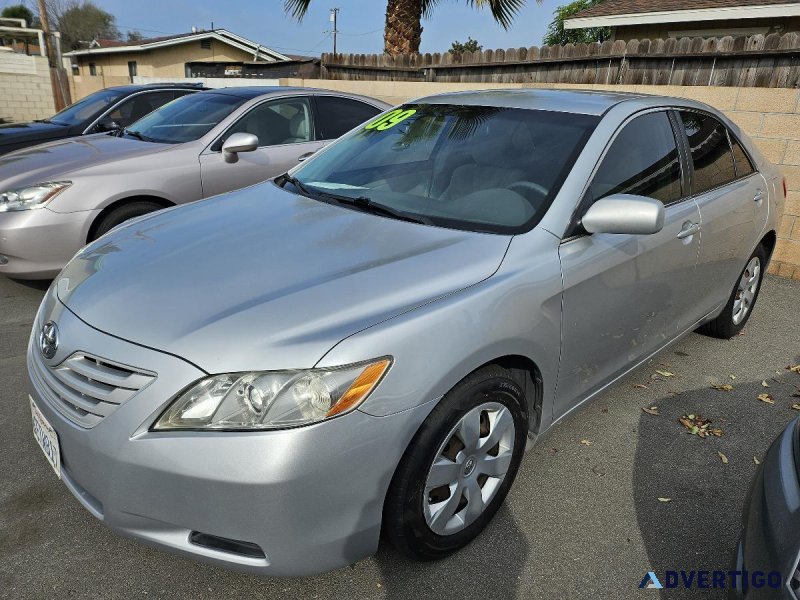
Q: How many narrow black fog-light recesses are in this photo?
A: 1